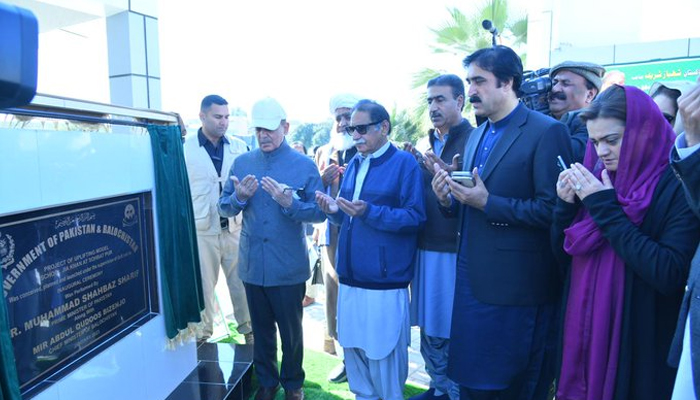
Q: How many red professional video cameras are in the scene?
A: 0